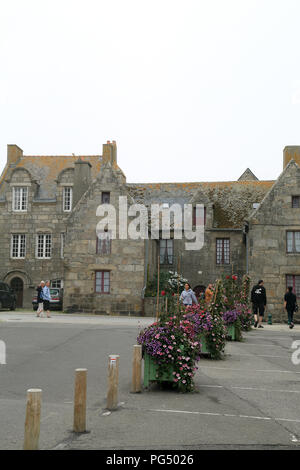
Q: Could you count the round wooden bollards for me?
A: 4